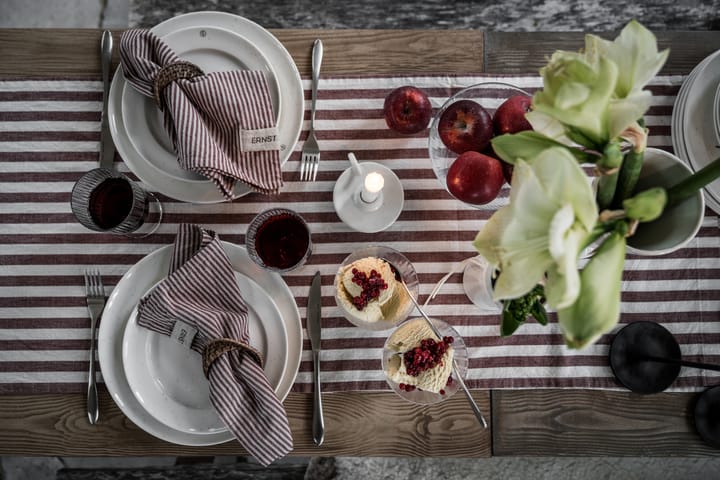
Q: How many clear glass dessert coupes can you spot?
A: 2